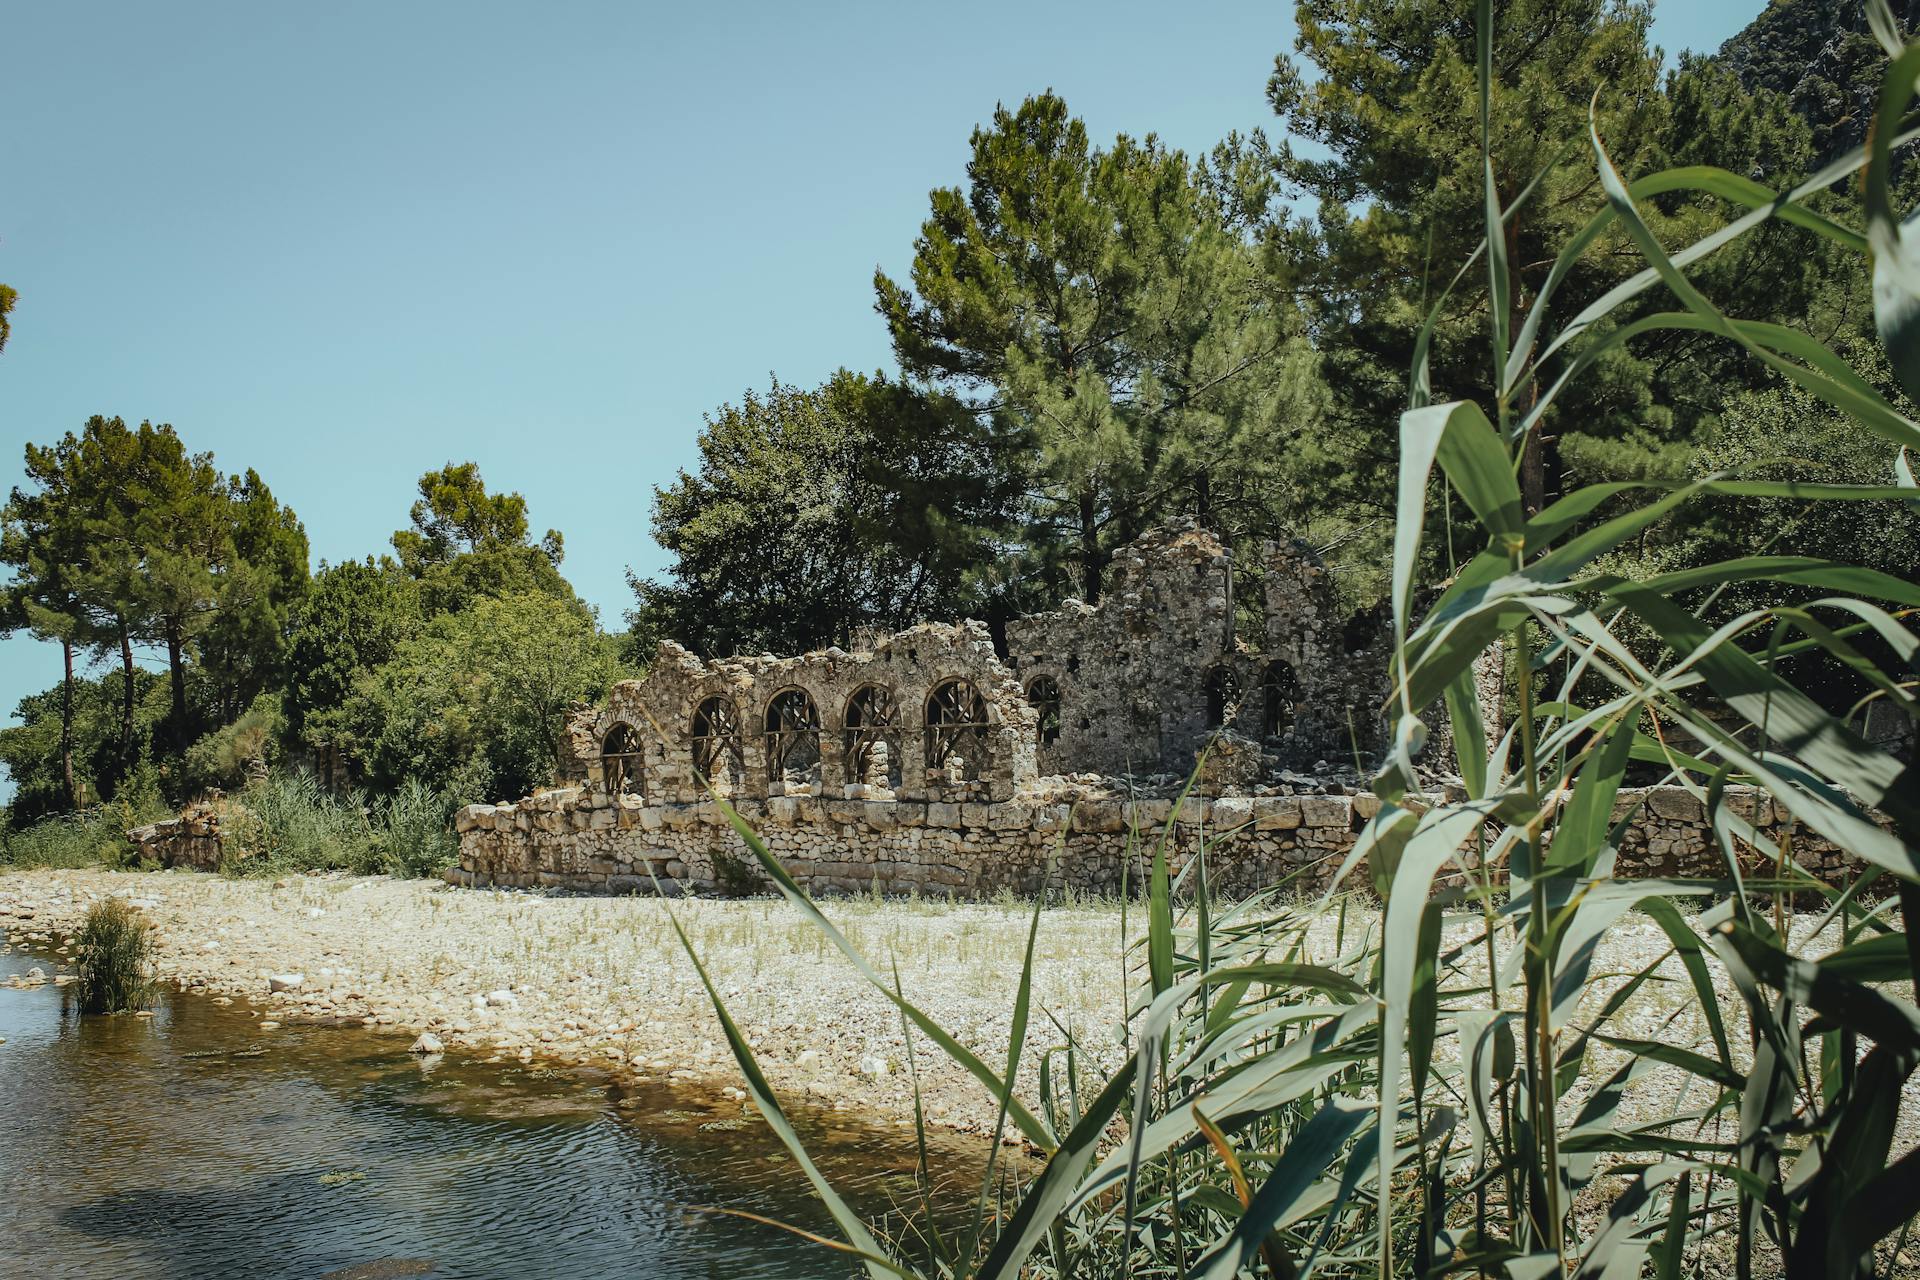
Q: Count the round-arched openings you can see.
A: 8